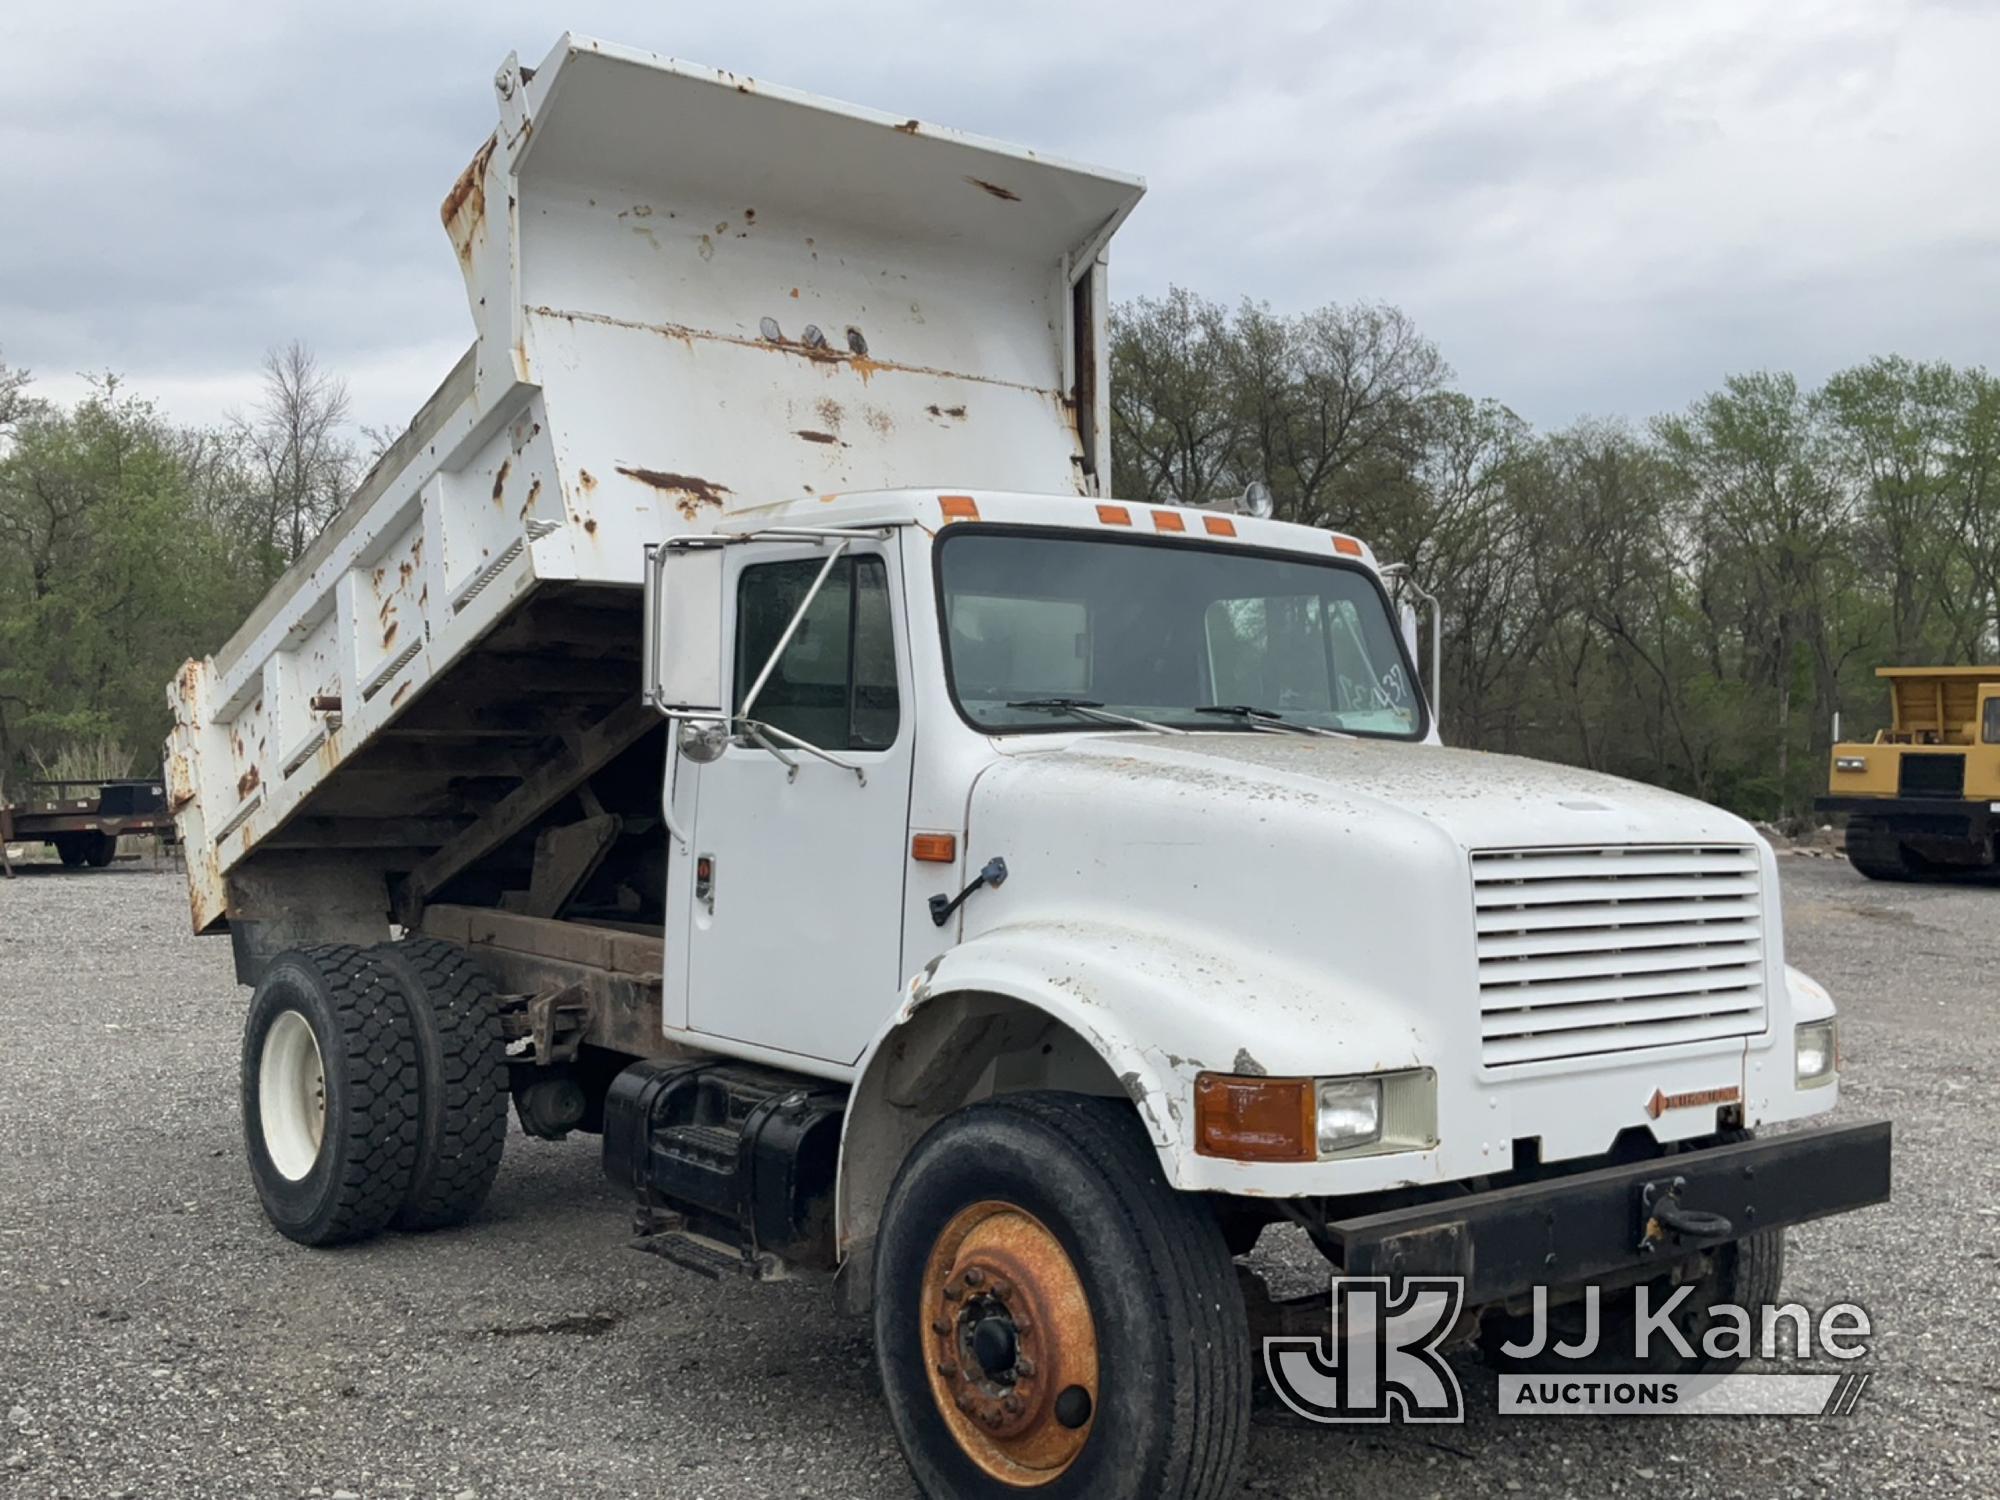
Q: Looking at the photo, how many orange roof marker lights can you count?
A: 5